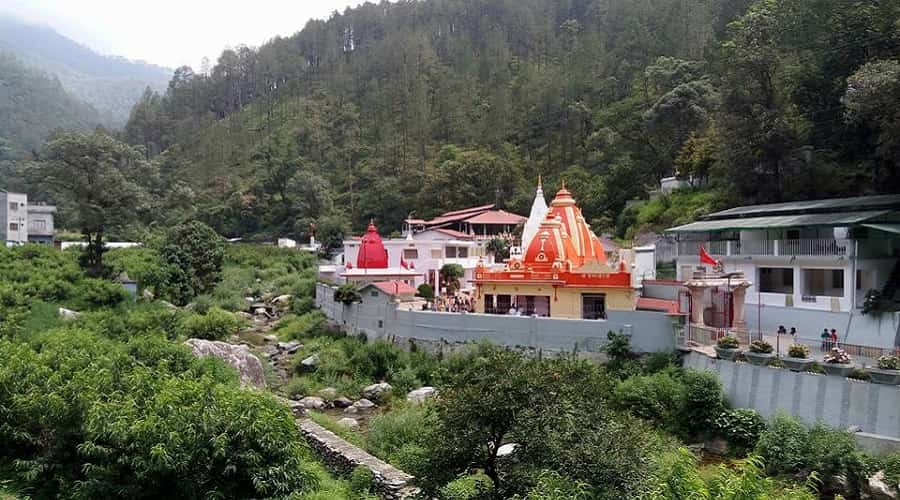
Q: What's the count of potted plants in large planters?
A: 5